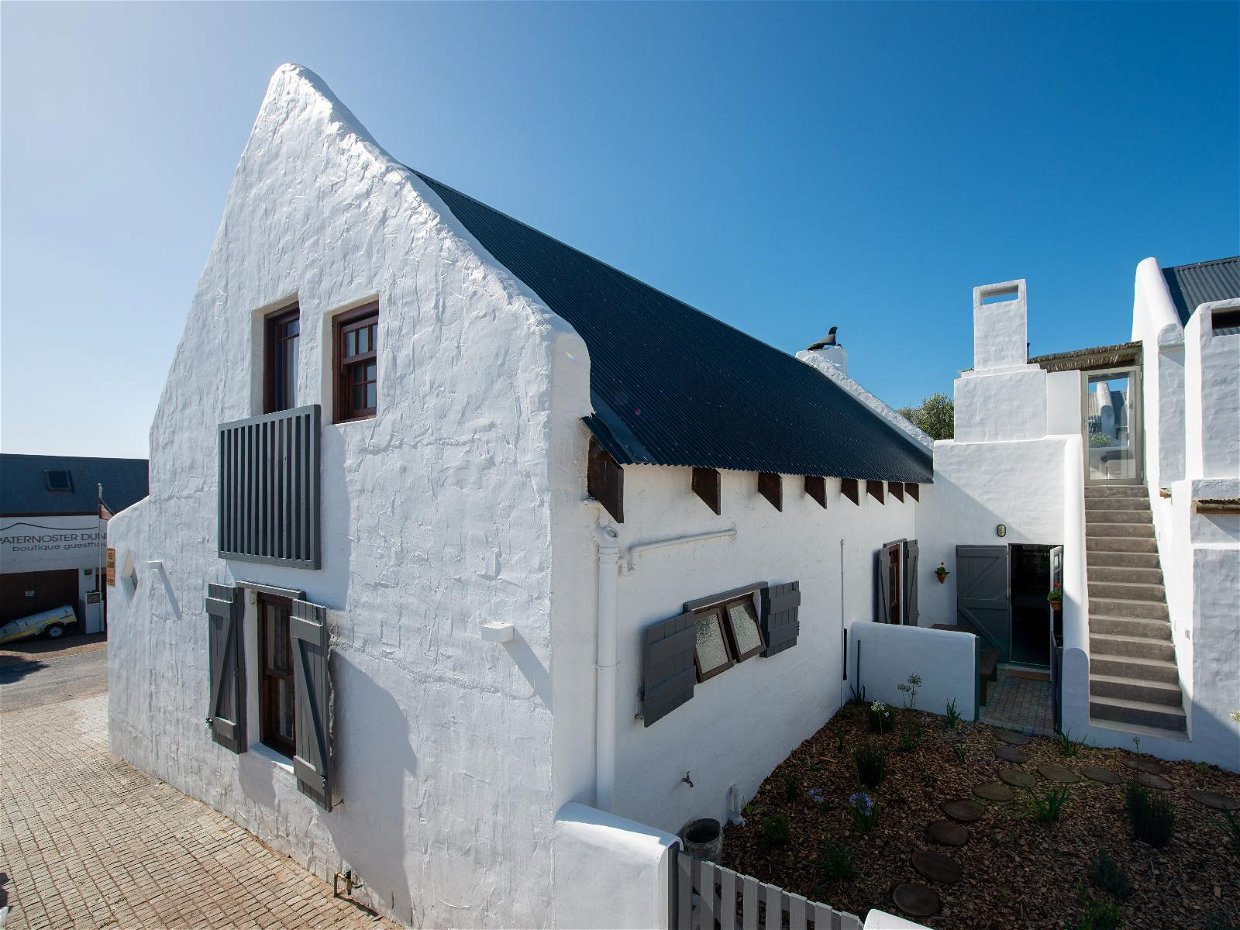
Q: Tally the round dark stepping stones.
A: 13